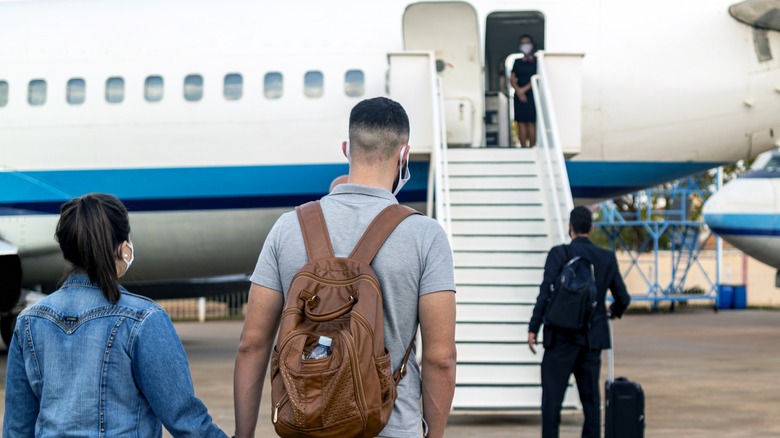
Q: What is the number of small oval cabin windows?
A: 10